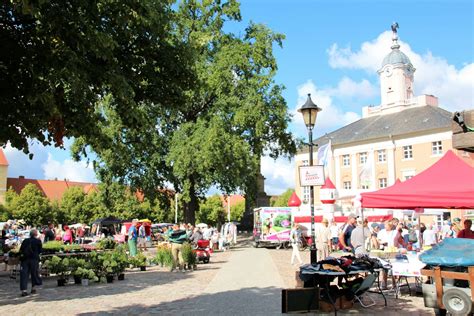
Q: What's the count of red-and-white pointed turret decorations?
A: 2